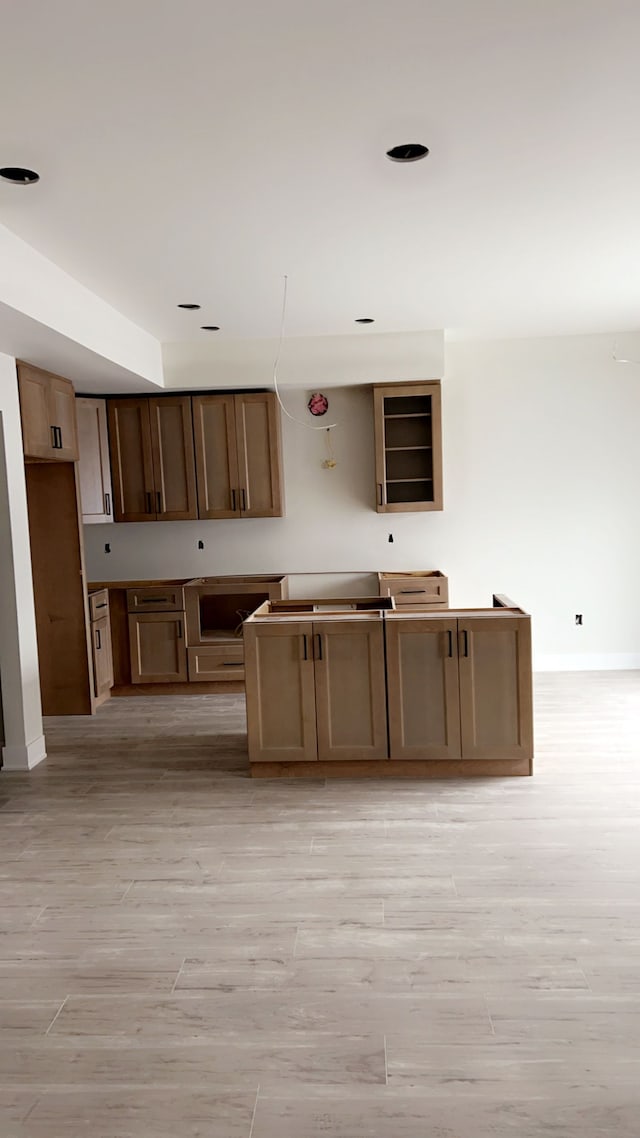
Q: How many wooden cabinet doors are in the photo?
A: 14